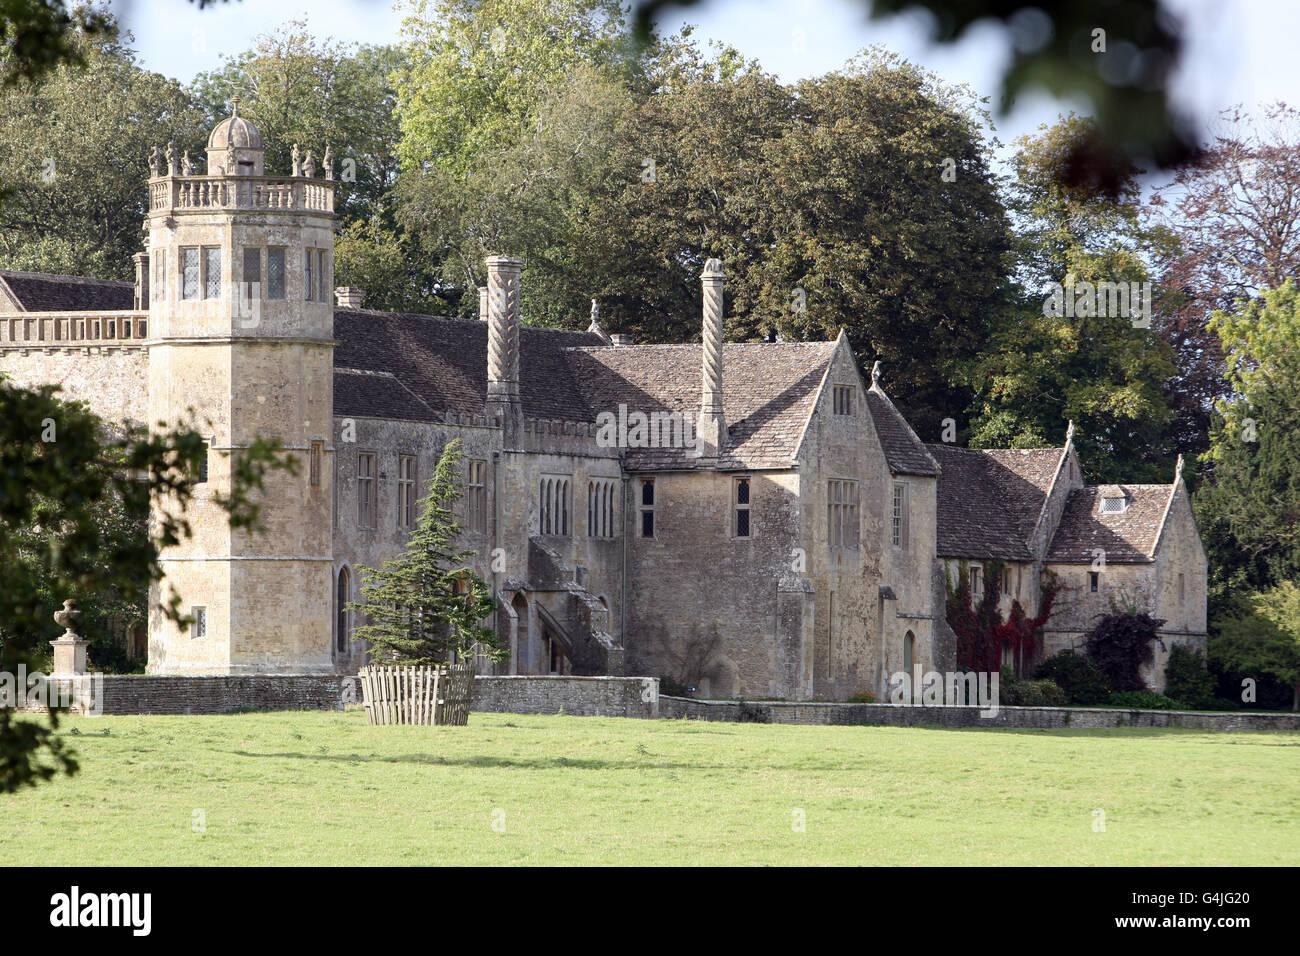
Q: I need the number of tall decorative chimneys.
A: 2